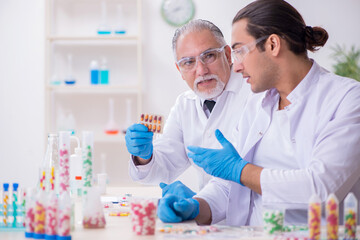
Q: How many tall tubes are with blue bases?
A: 4